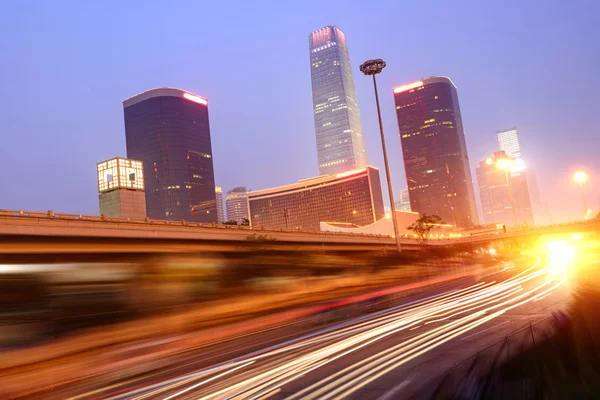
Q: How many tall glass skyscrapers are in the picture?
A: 3